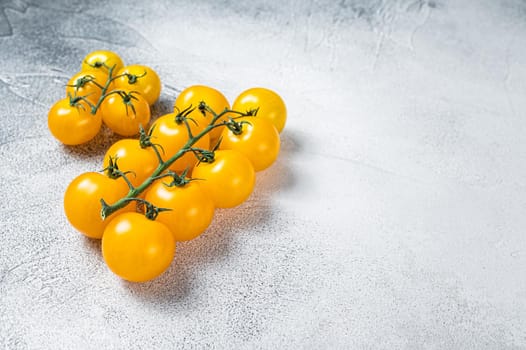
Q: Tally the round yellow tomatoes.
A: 14